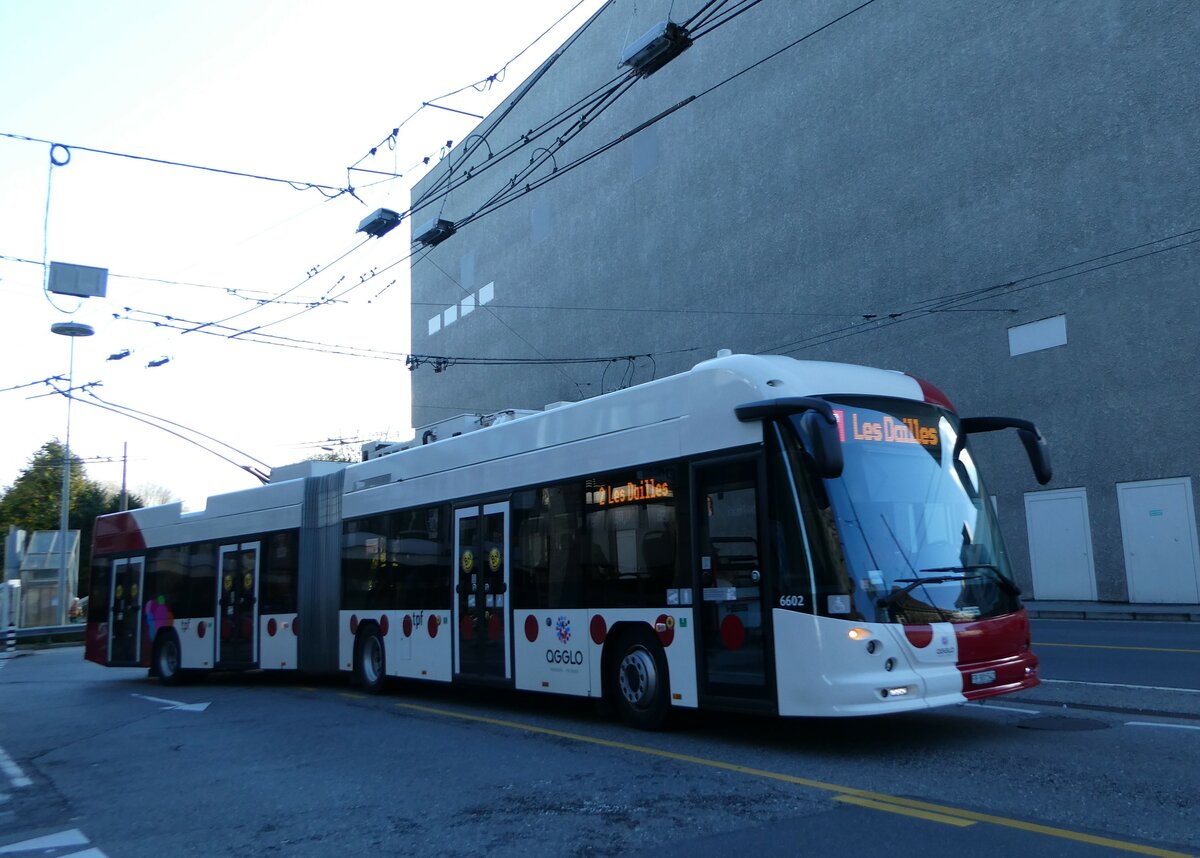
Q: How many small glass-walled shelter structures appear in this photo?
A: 1